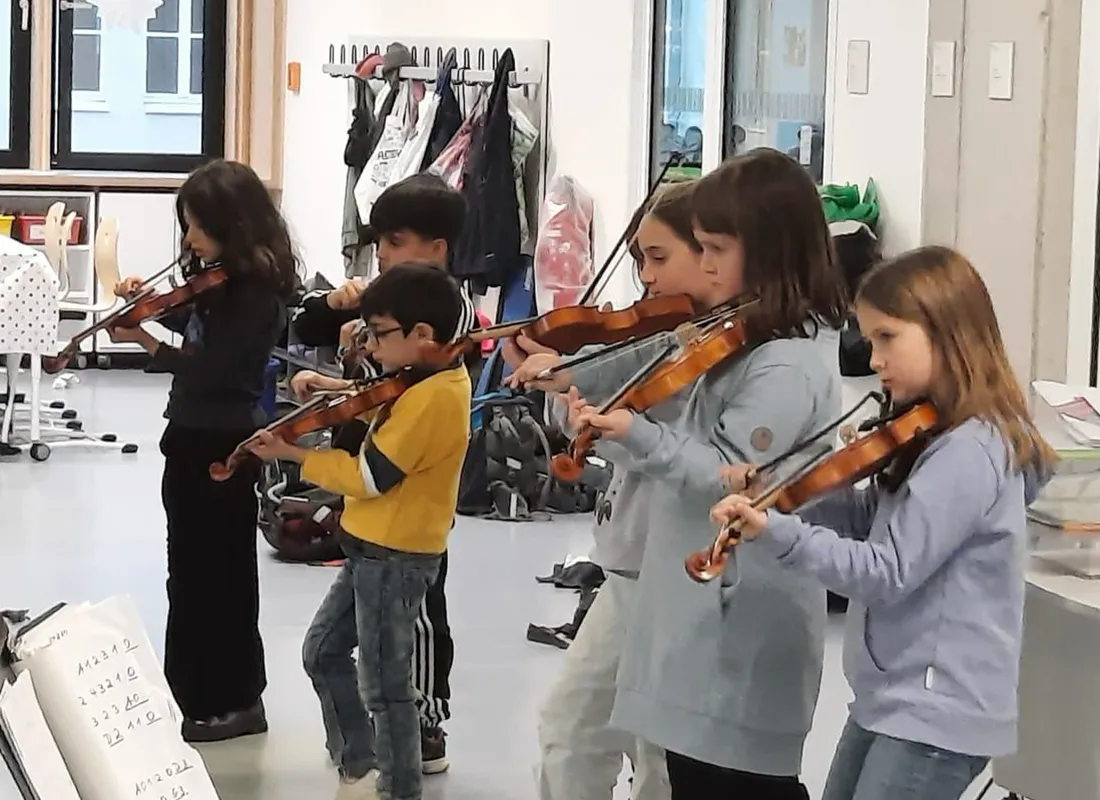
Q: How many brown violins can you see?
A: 5